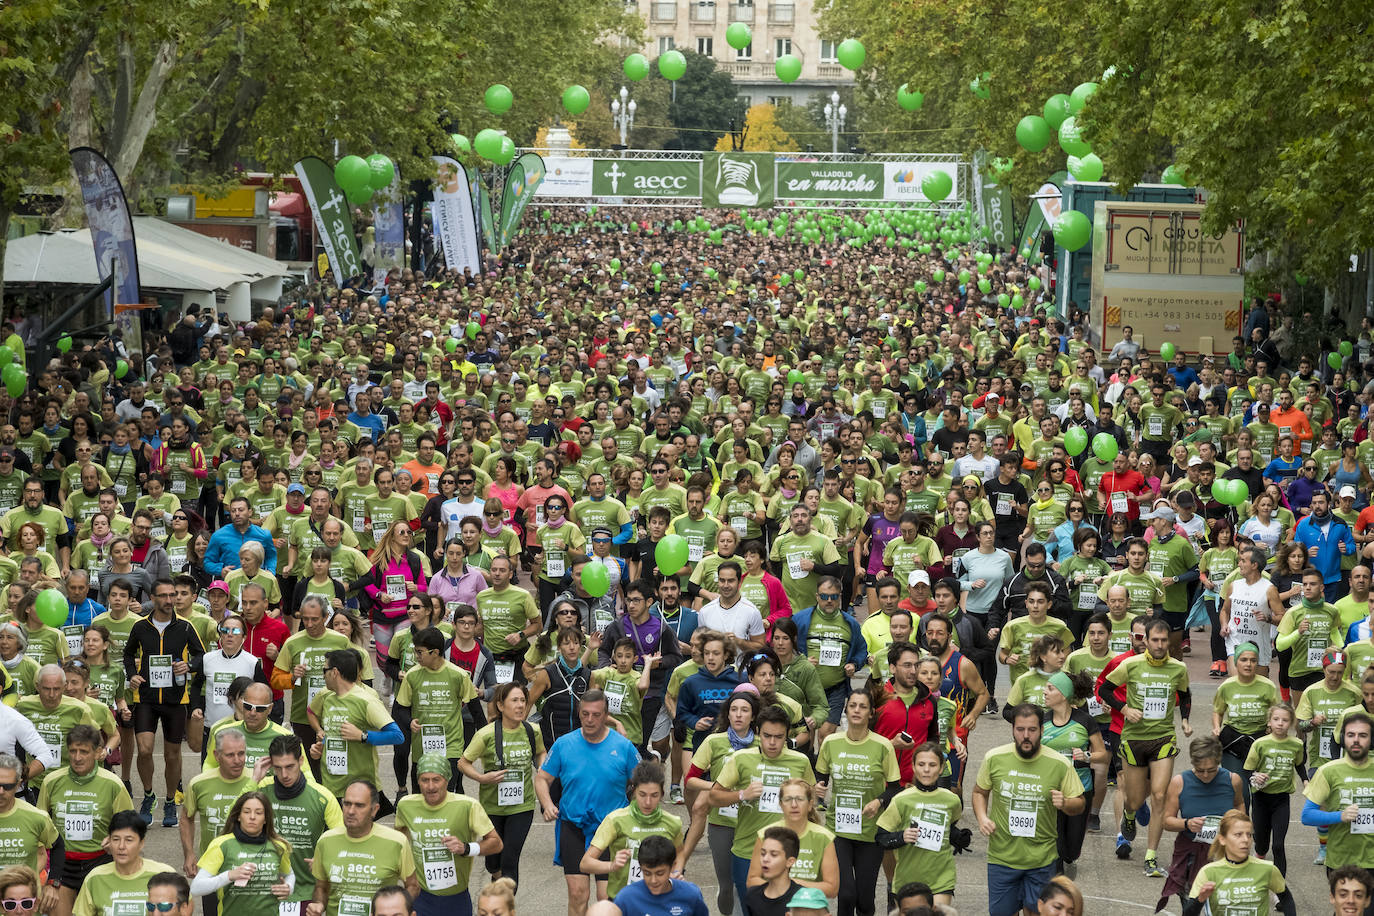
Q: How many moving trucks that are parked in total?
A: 1